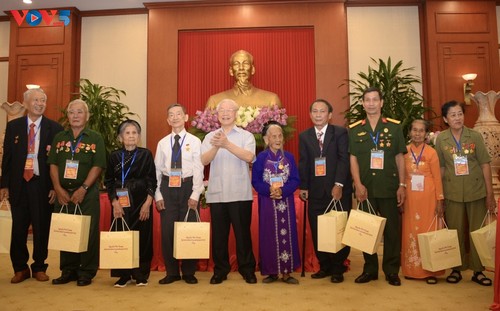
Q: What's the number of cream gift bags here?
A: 8